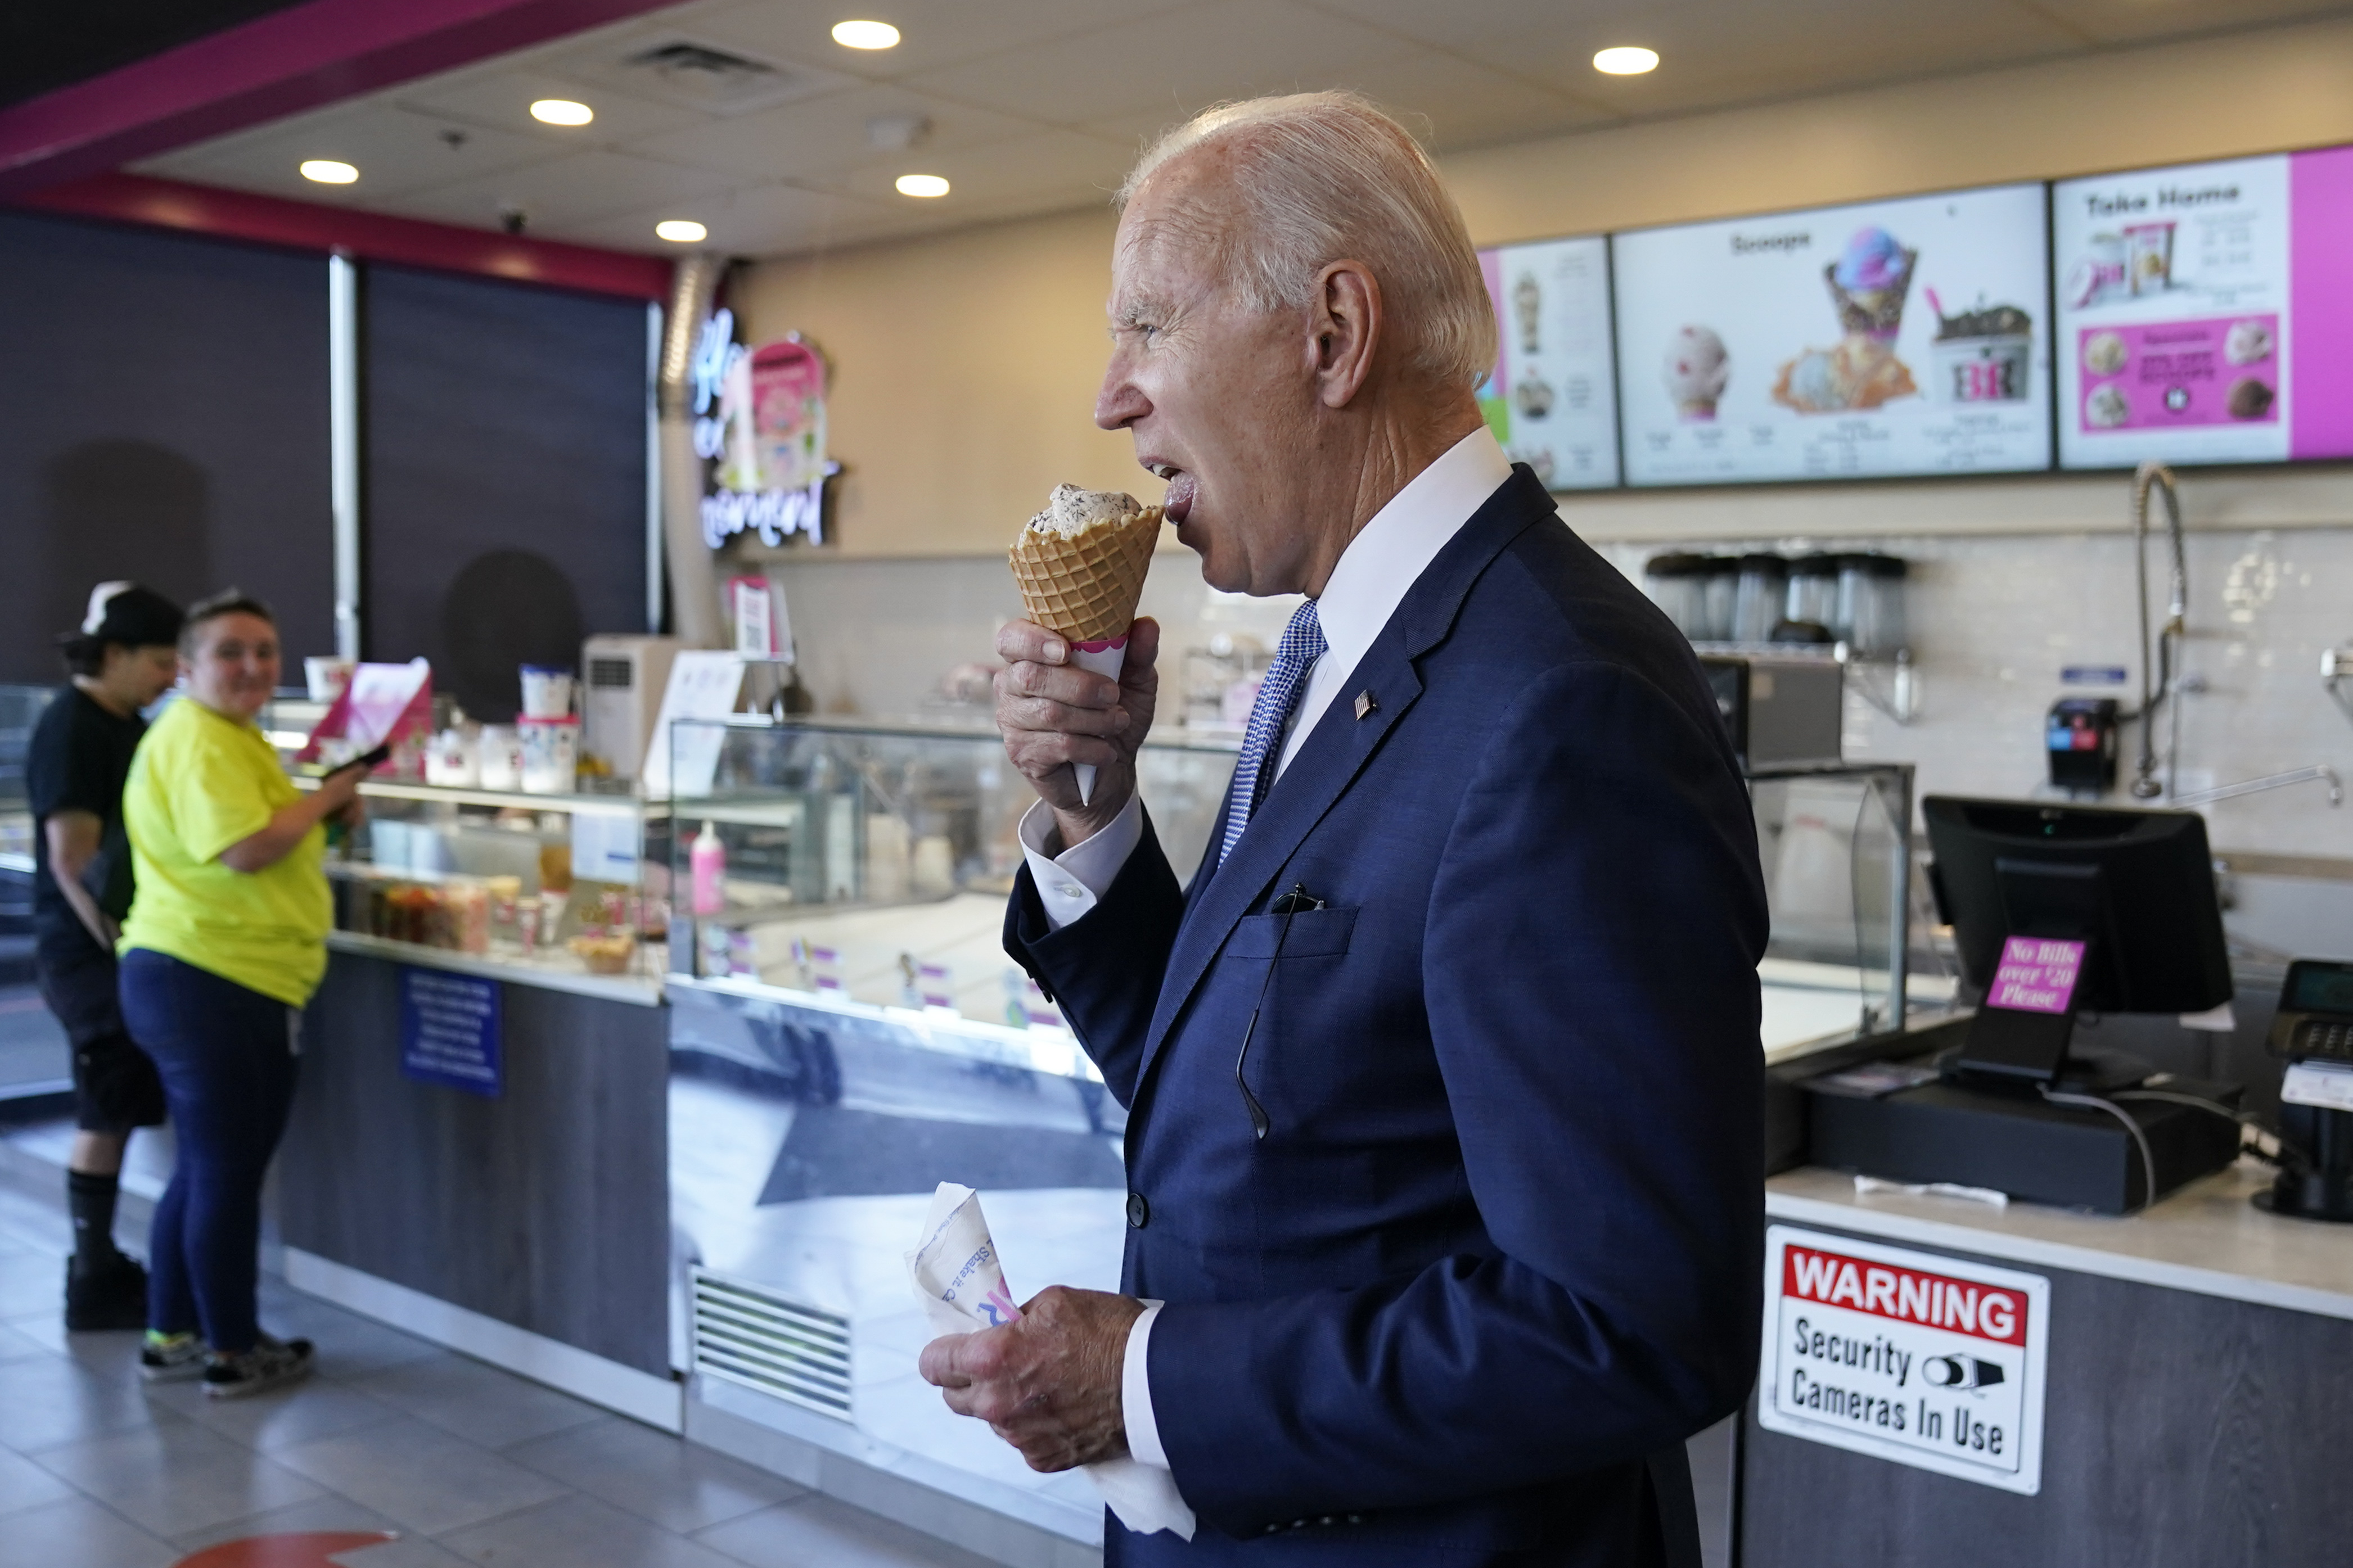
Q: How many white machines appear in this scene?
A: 1